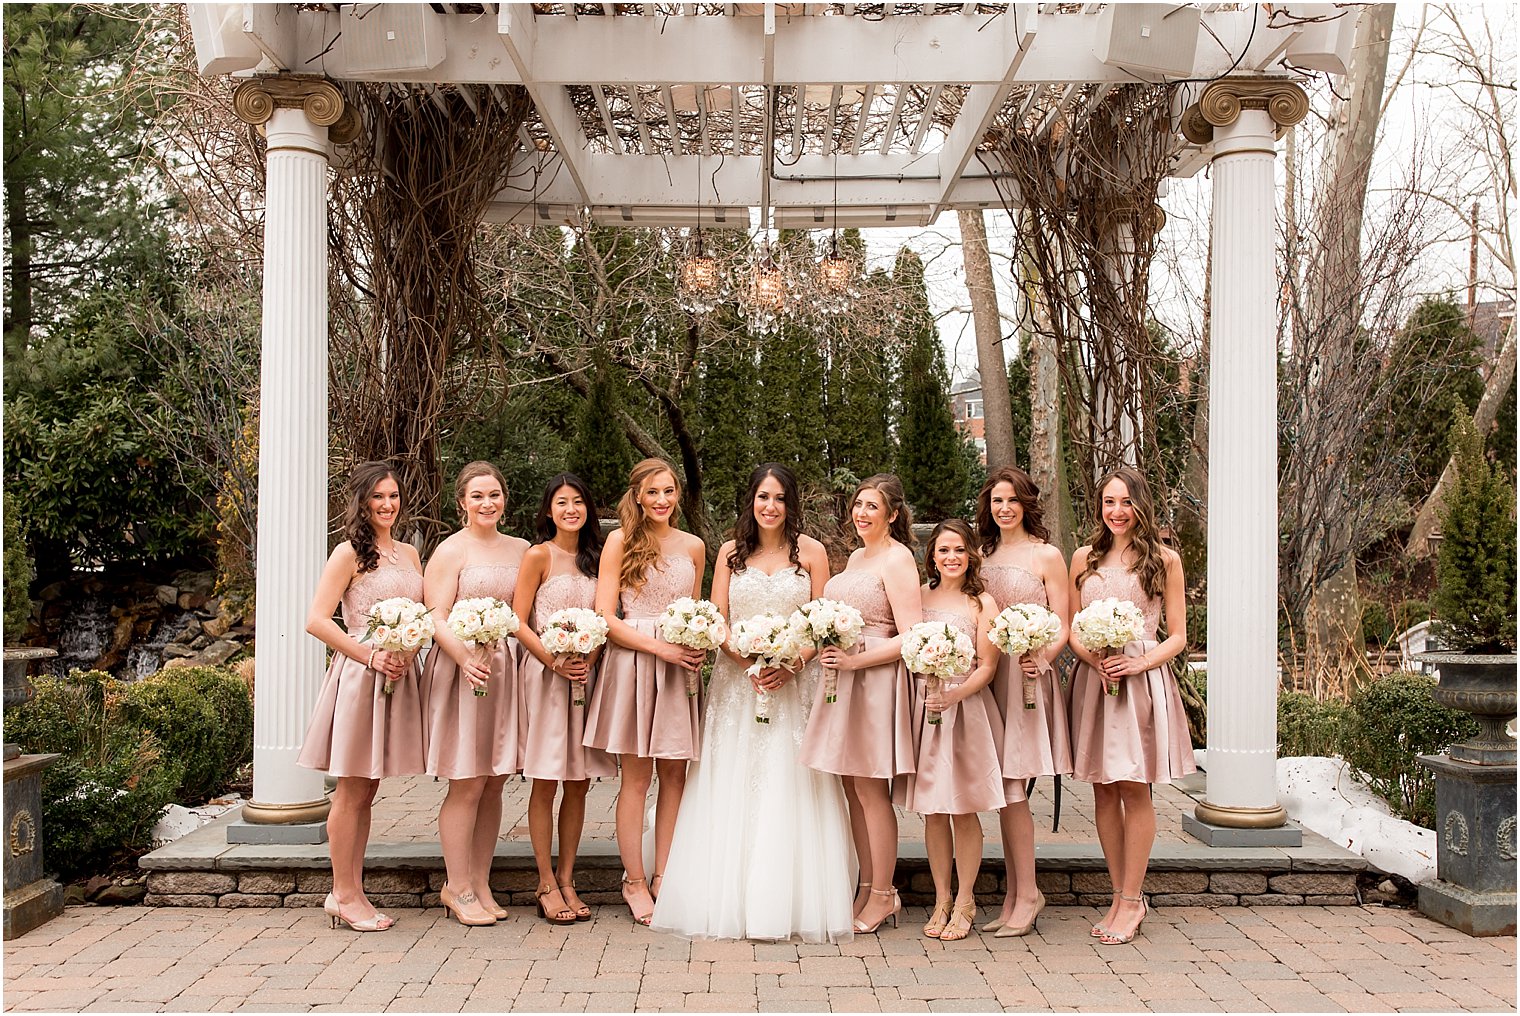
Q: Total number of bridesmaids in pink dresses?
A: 8